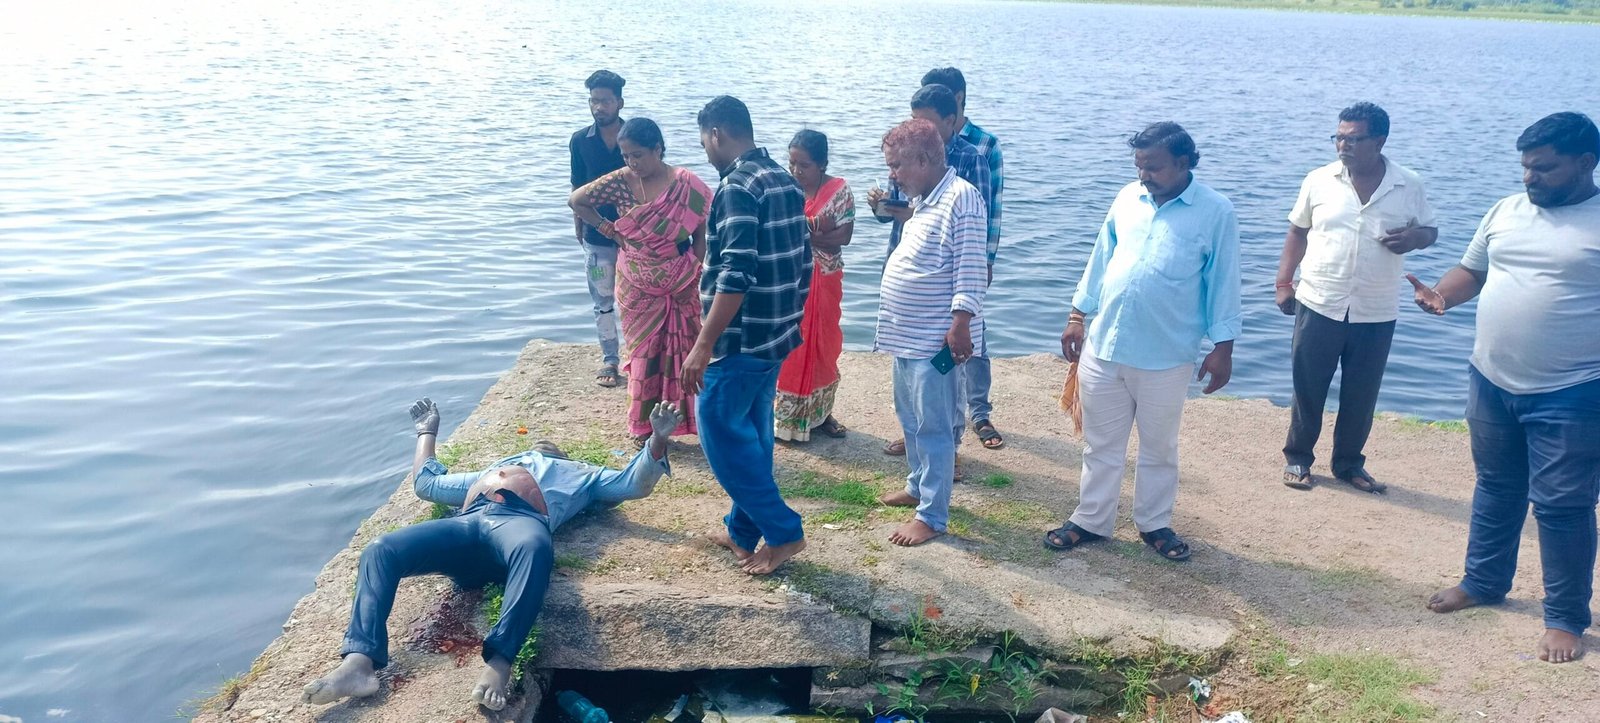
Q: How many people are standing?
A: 10